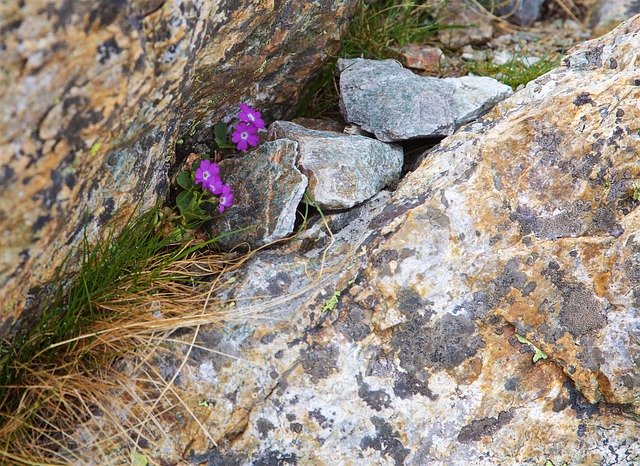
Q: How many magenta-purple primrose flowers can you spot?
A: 5